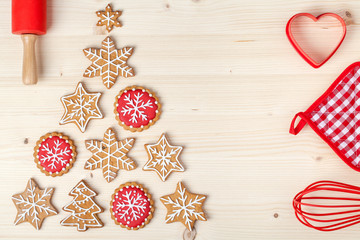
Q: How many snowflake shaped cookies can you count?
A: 7